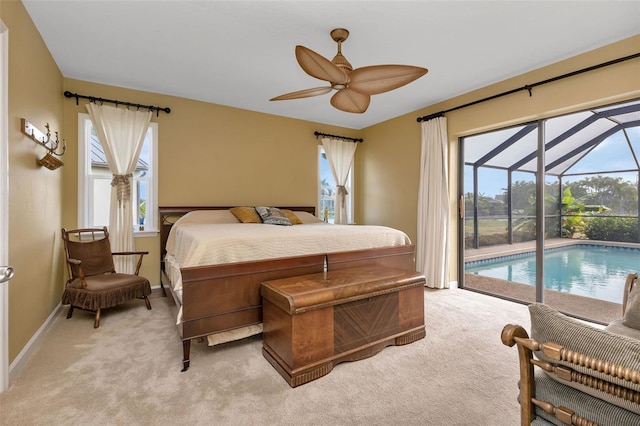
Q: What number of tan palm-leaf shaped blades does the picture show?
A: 4